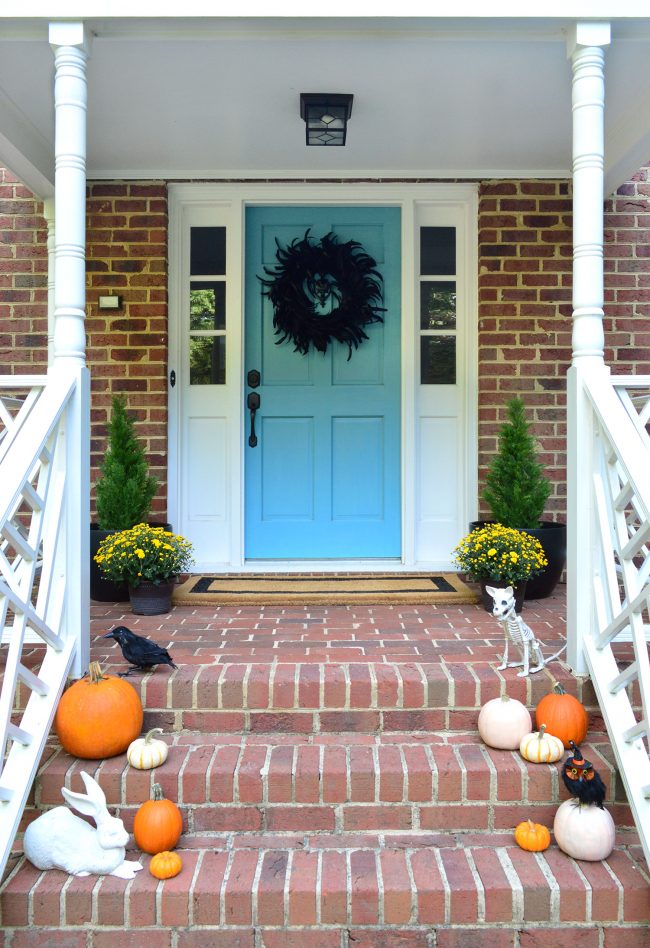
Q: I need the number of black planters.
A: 4